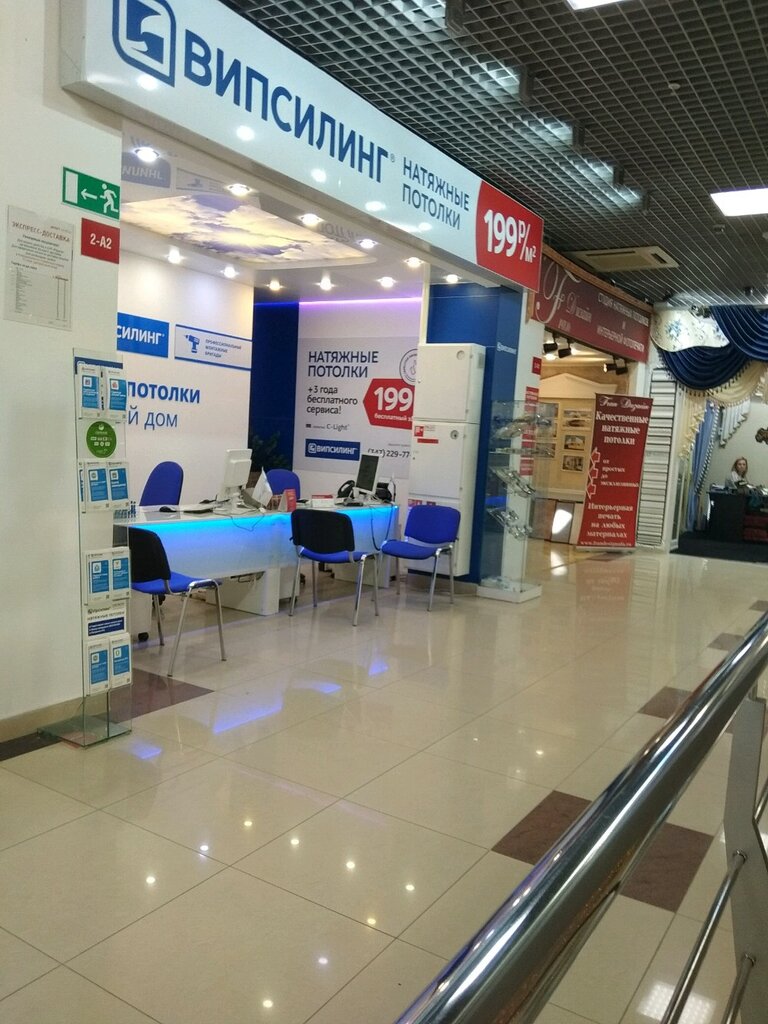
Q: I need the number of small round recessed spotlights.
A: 11